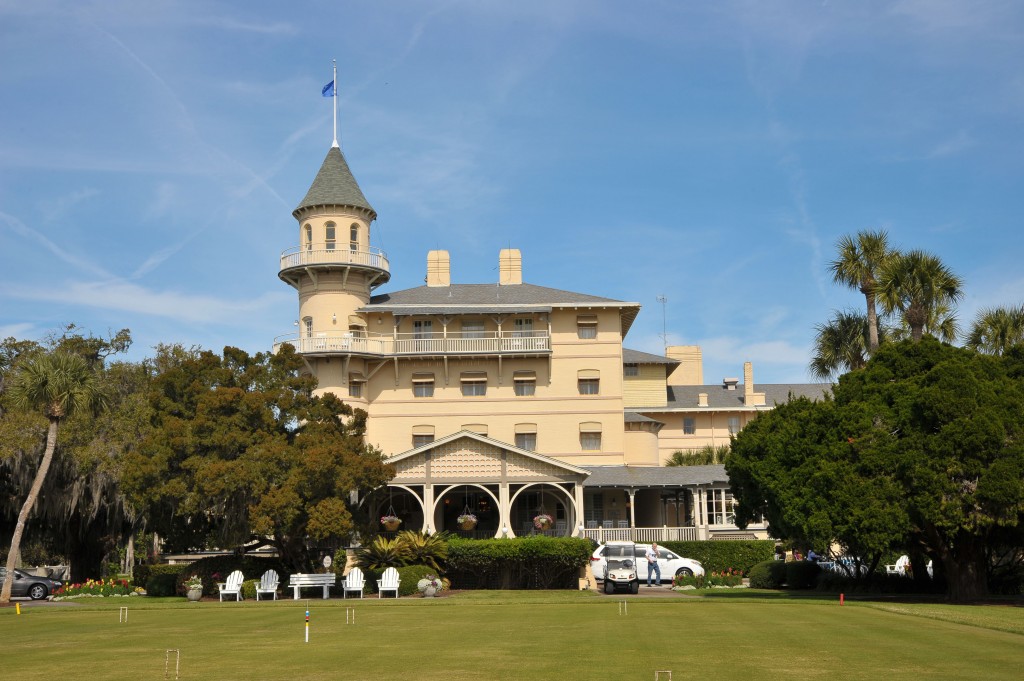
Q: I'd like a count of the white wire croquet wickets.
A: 5